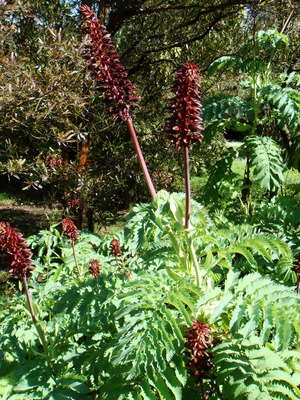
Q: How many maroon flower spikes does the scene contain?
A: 7